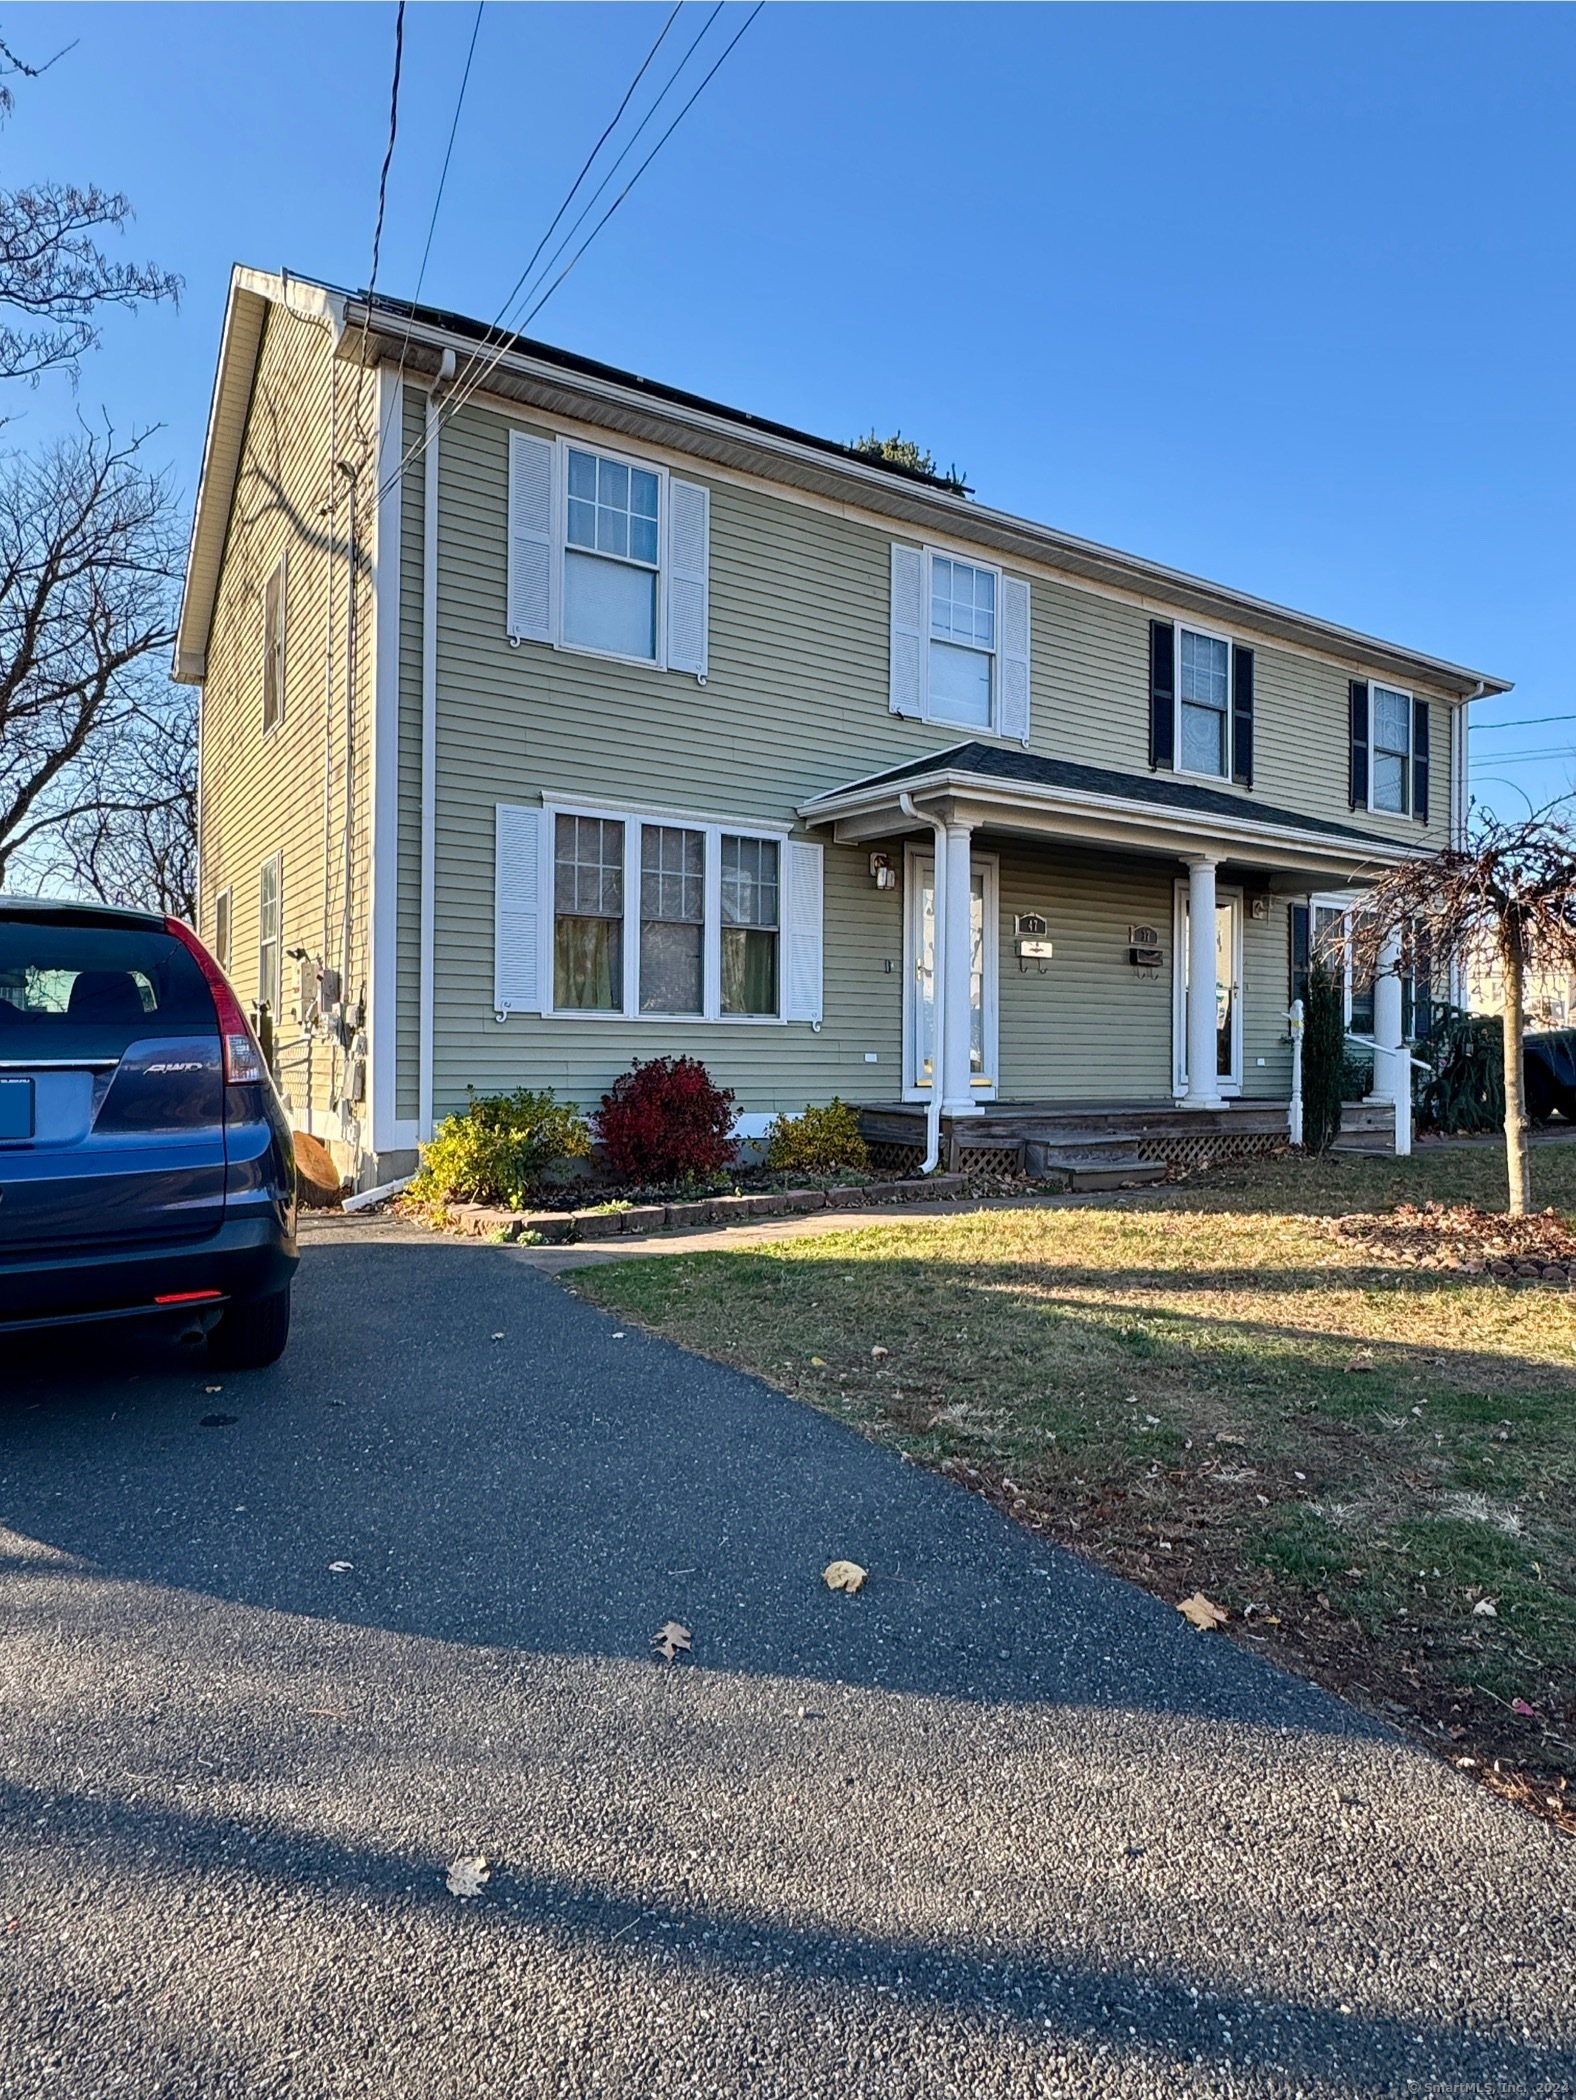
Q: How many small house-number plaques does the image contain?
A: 2